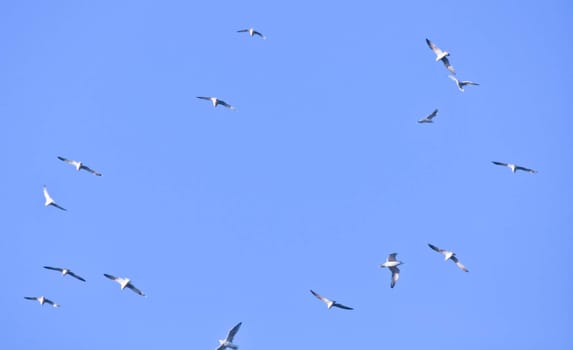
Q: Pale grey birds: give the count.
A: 15